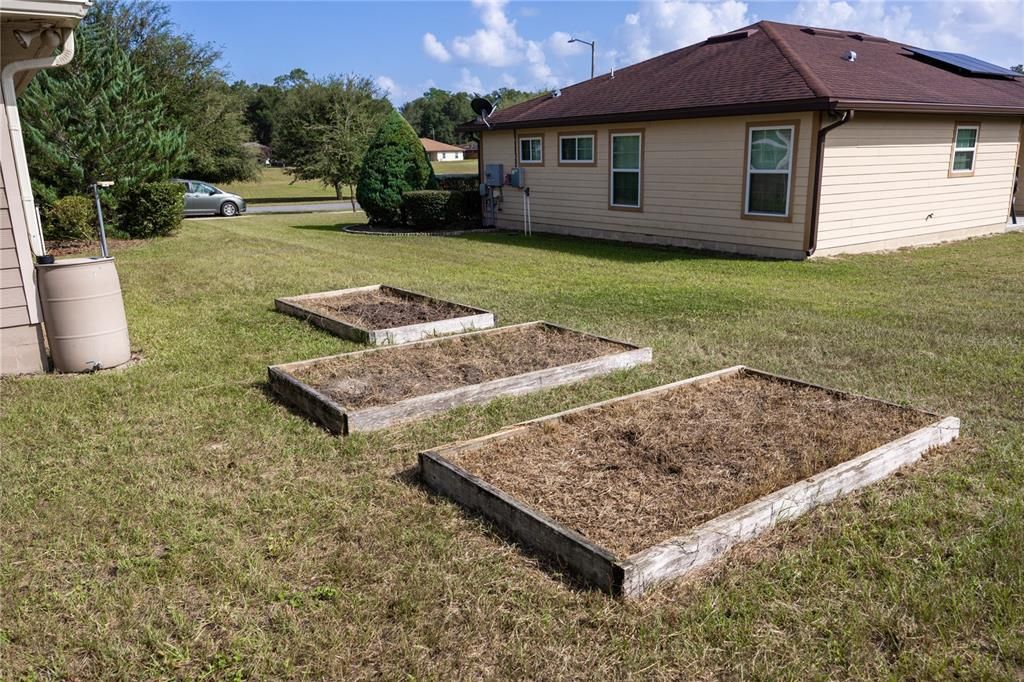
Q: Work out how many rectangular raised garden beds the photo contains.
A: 3